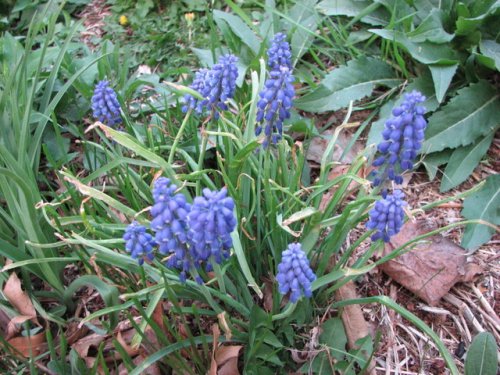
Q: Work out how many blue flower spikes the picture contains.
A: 11